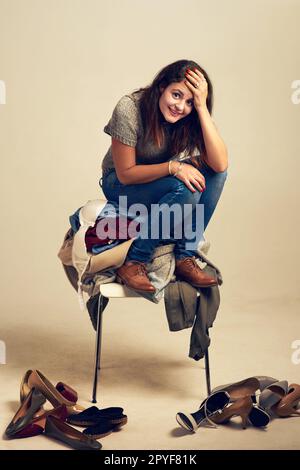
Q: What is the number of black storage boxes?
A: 0